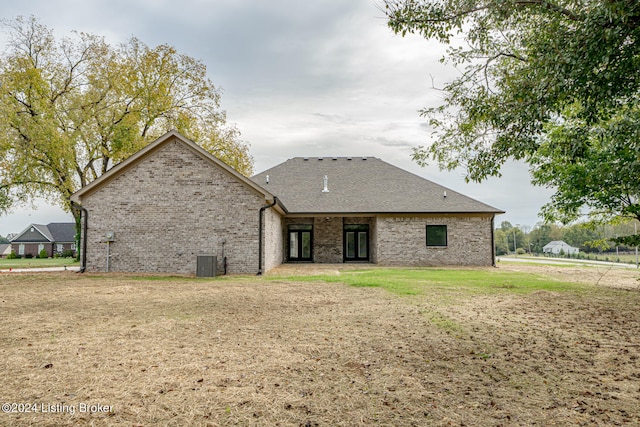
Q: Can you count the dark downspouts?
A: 3